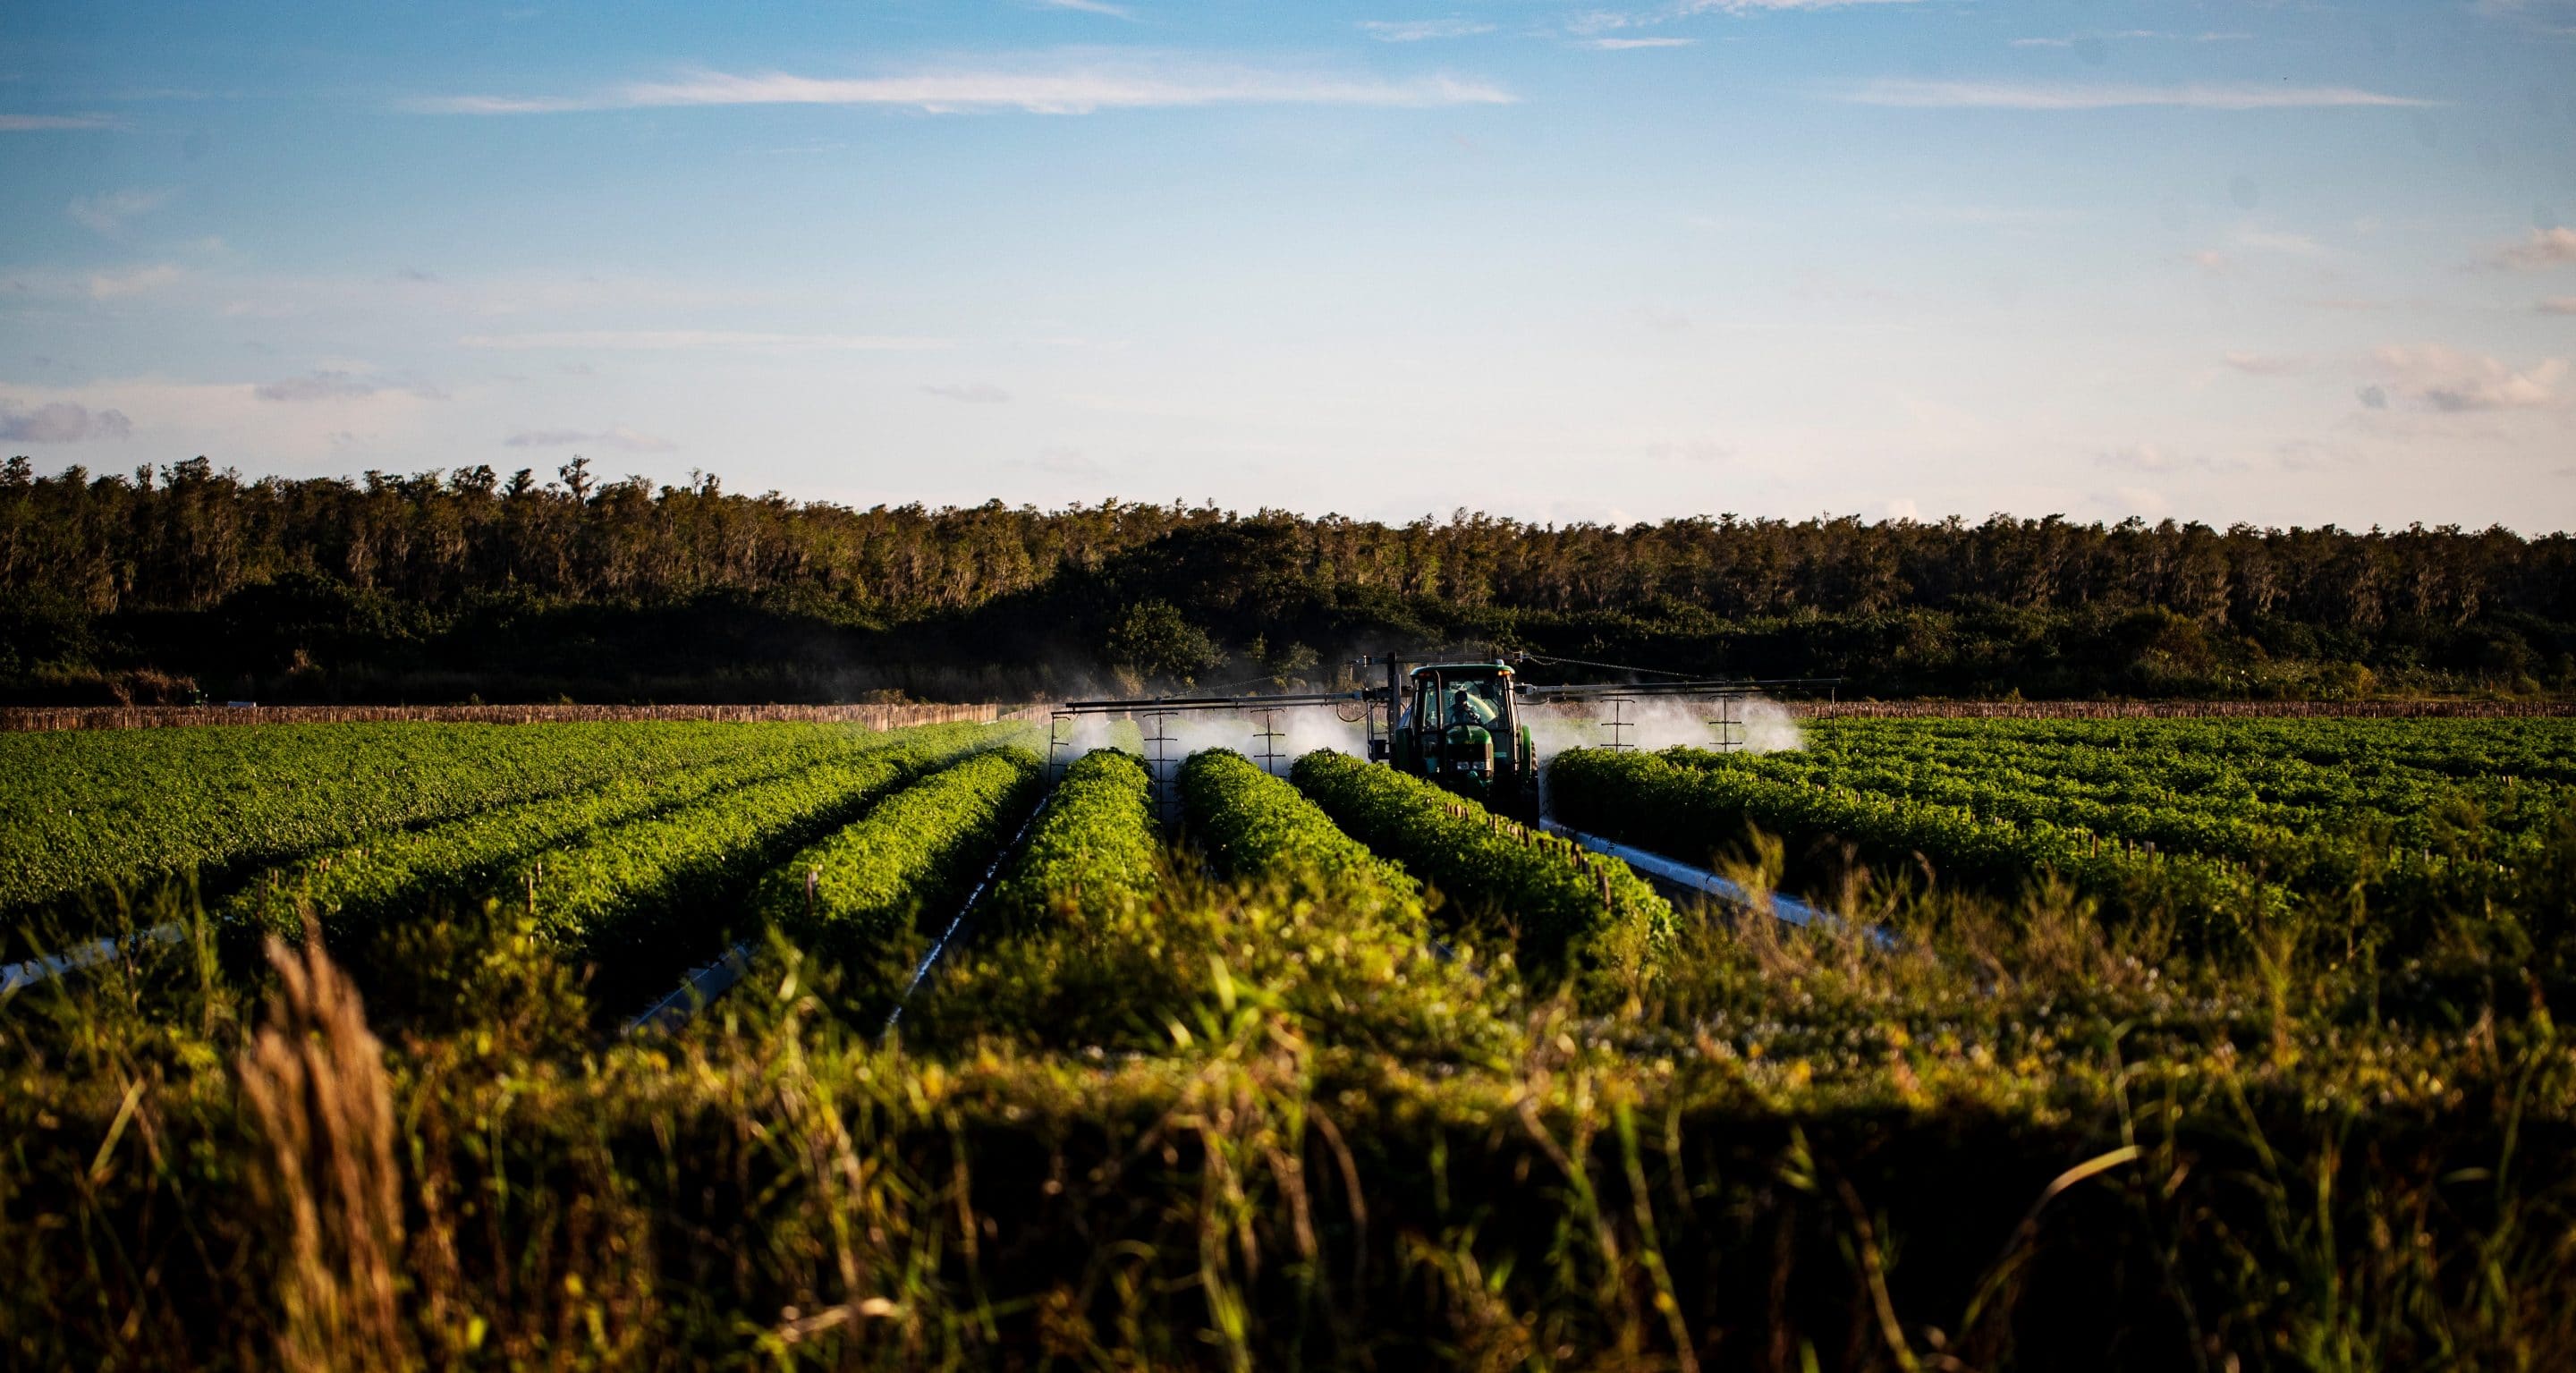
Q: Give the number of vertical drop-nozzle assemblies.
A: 6